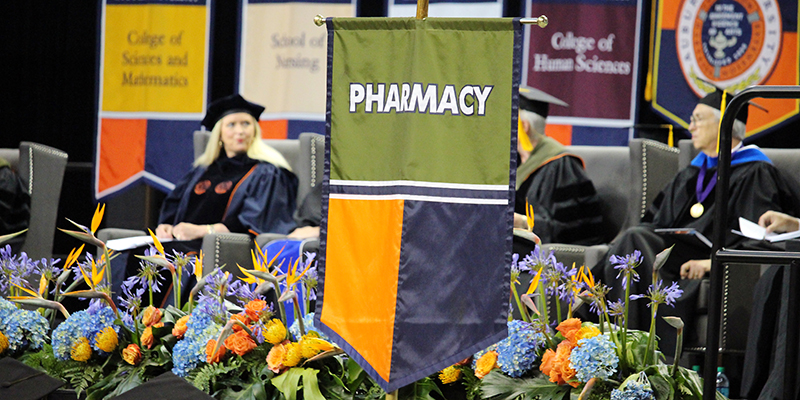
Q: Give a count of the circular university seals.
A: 1